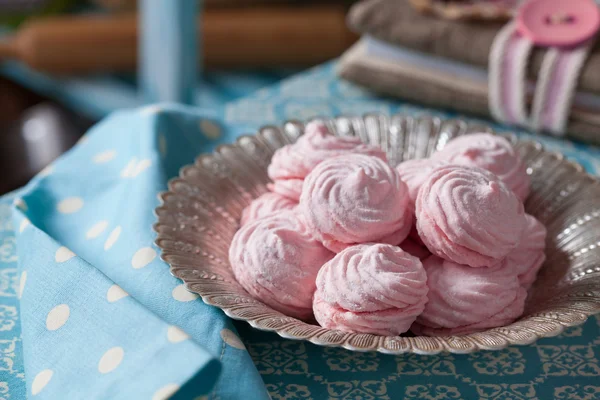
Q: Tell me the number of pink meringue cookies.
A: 10